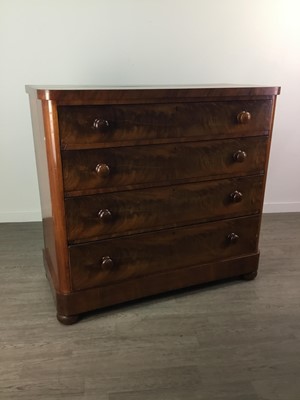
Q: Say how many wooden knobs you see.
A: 8